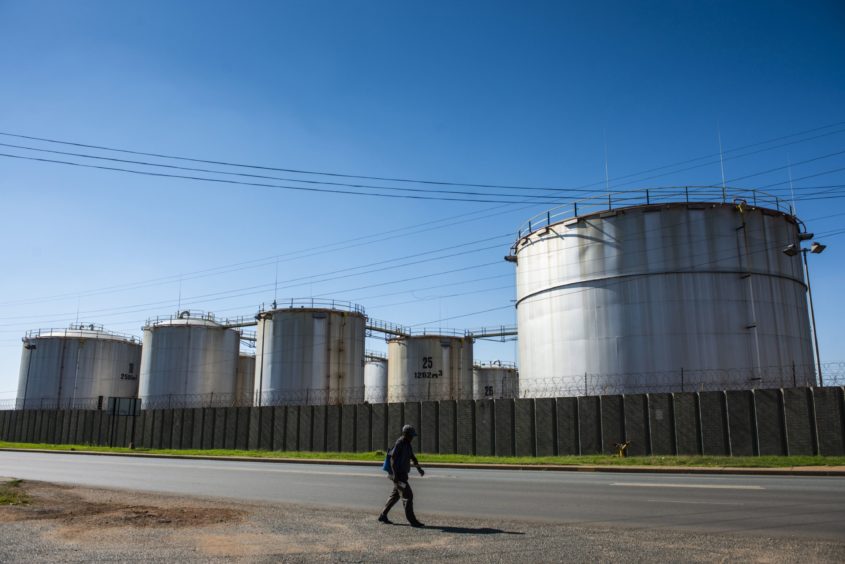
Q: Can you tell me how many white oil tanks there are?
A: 8